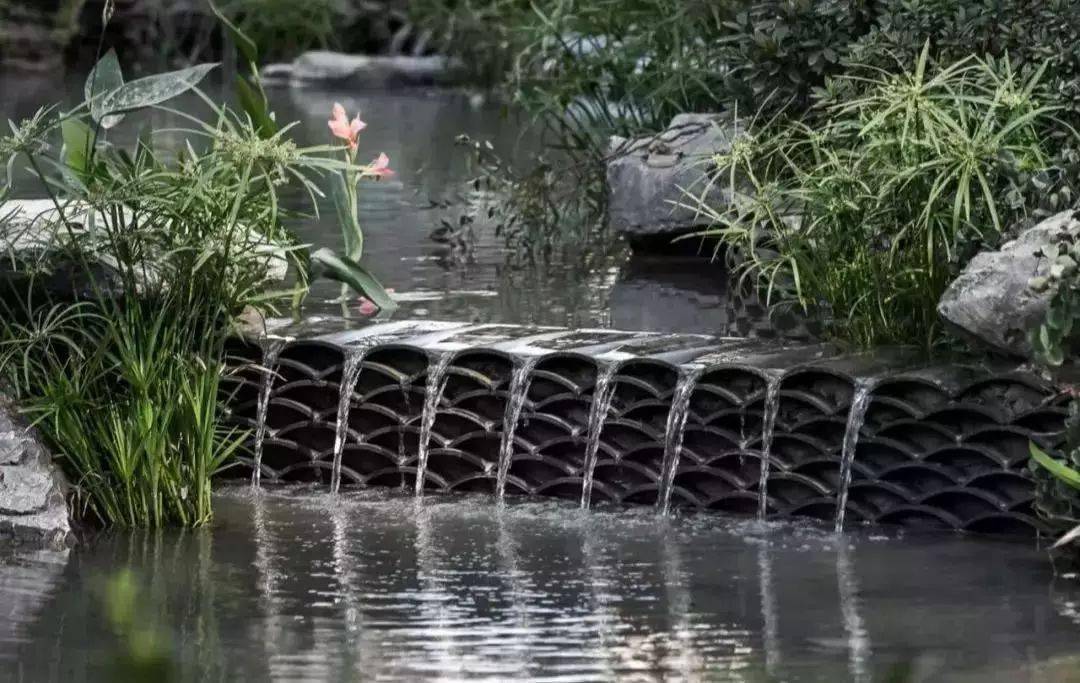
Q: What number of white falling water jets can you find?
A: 8